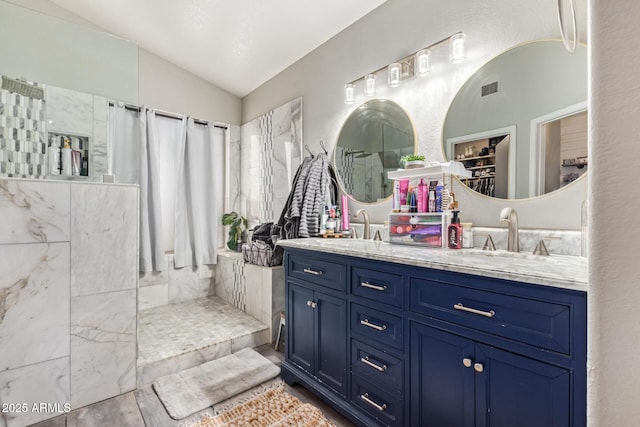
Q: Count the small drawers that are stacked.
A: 4